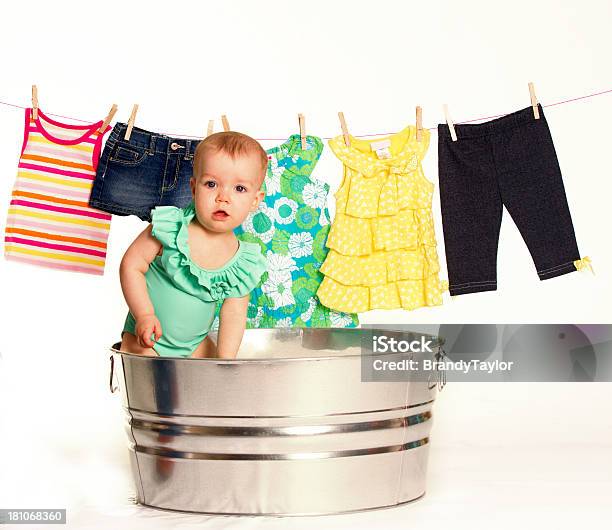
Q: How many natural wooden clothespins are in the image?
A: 10